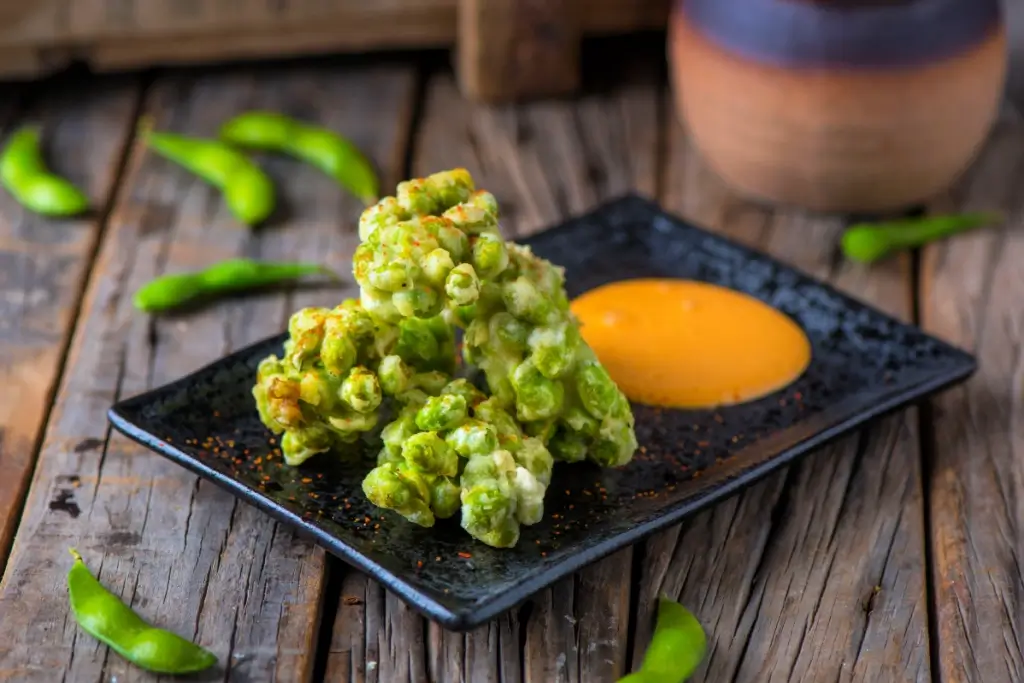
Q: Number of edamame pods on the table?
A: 7